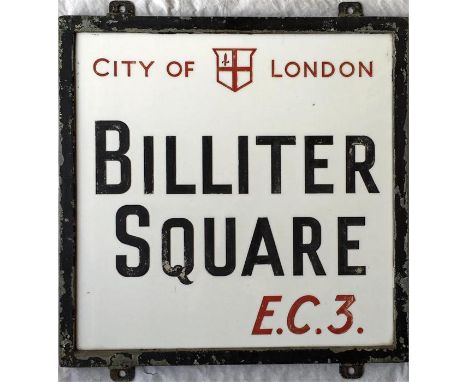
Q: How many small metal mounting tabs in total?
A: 4